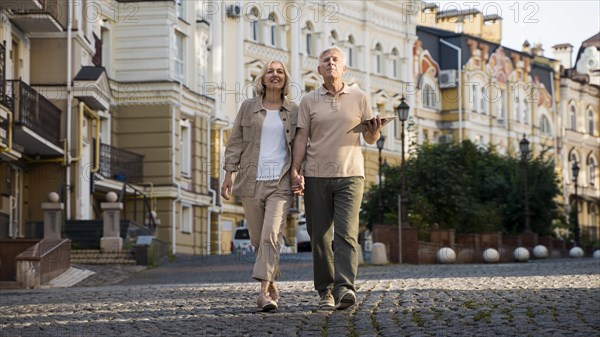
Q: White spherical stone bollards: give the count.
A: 6